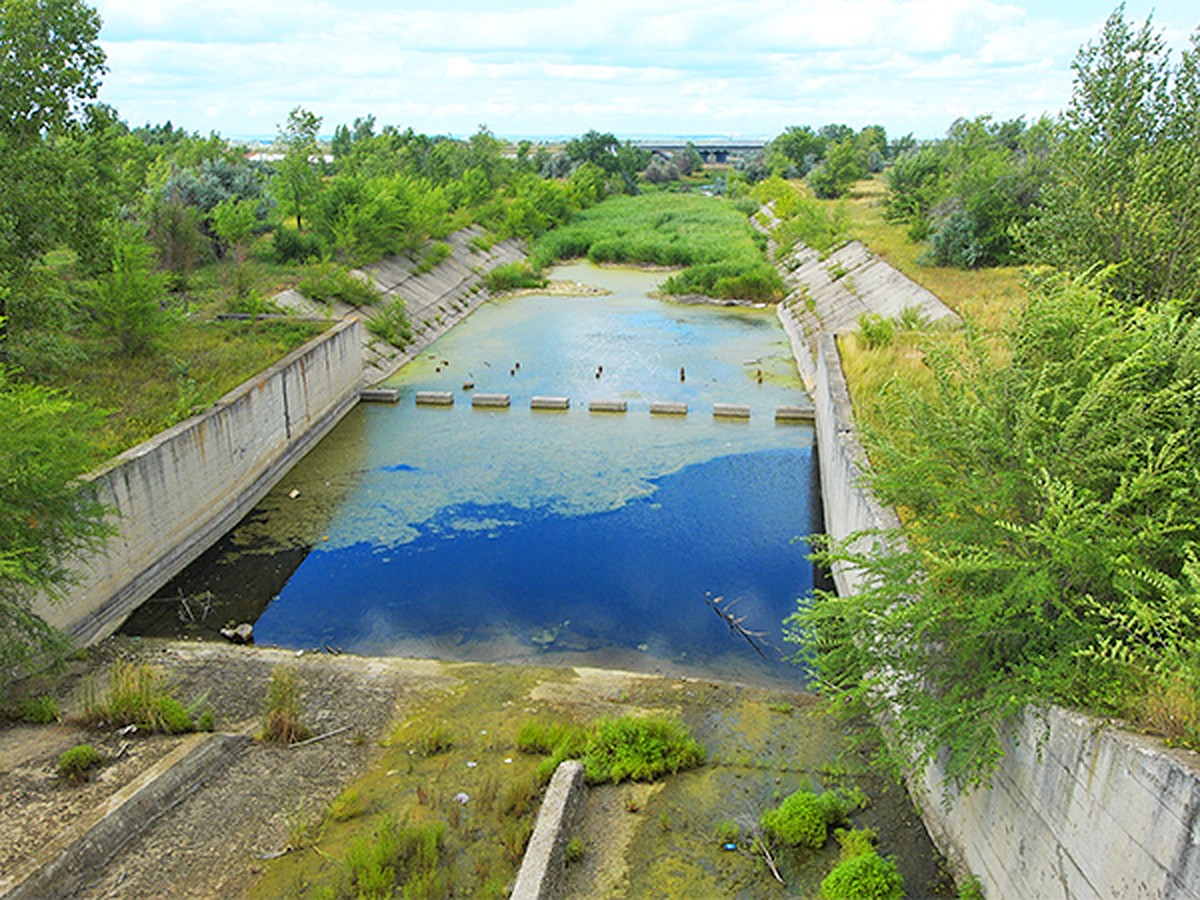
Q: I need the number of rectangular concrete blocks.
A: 8